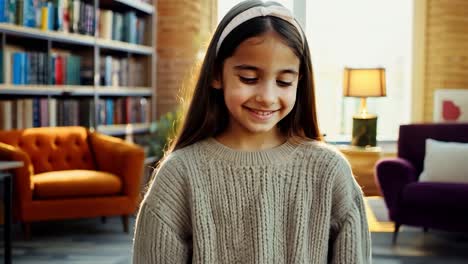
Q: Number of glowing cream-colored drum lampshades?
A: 1